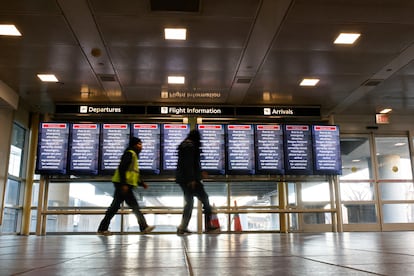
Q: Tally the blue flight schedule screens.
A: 10